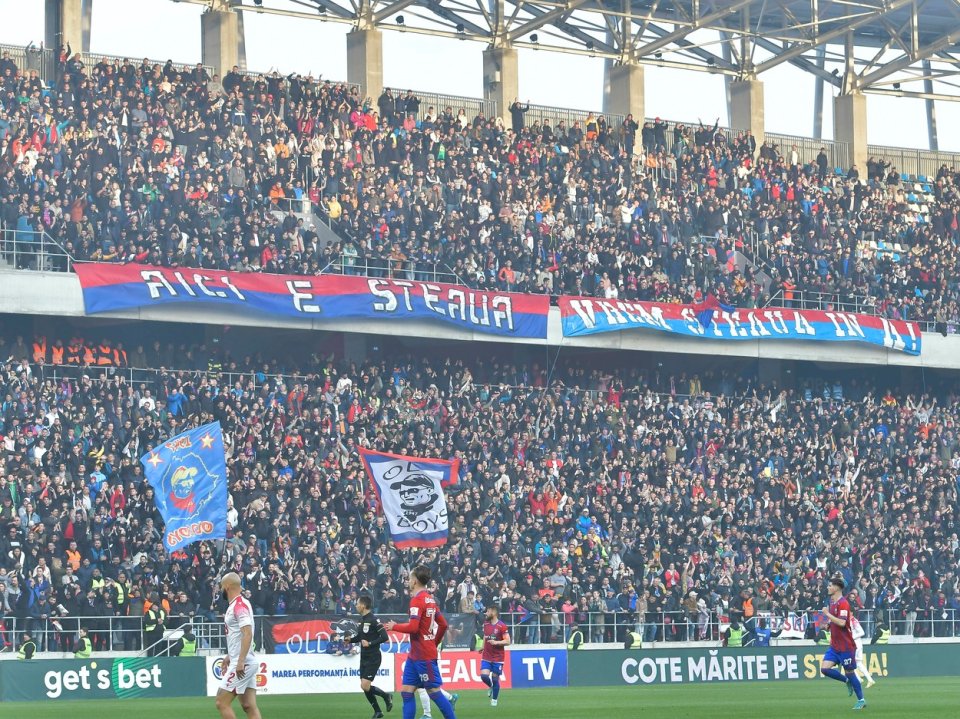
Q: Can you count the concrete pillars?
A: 7